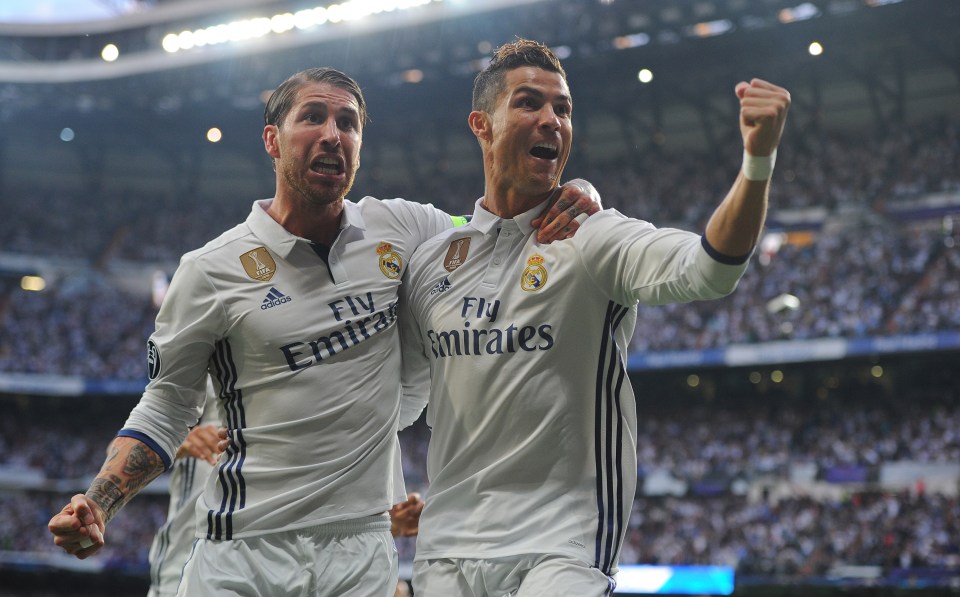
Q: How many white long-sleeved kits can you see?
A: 2